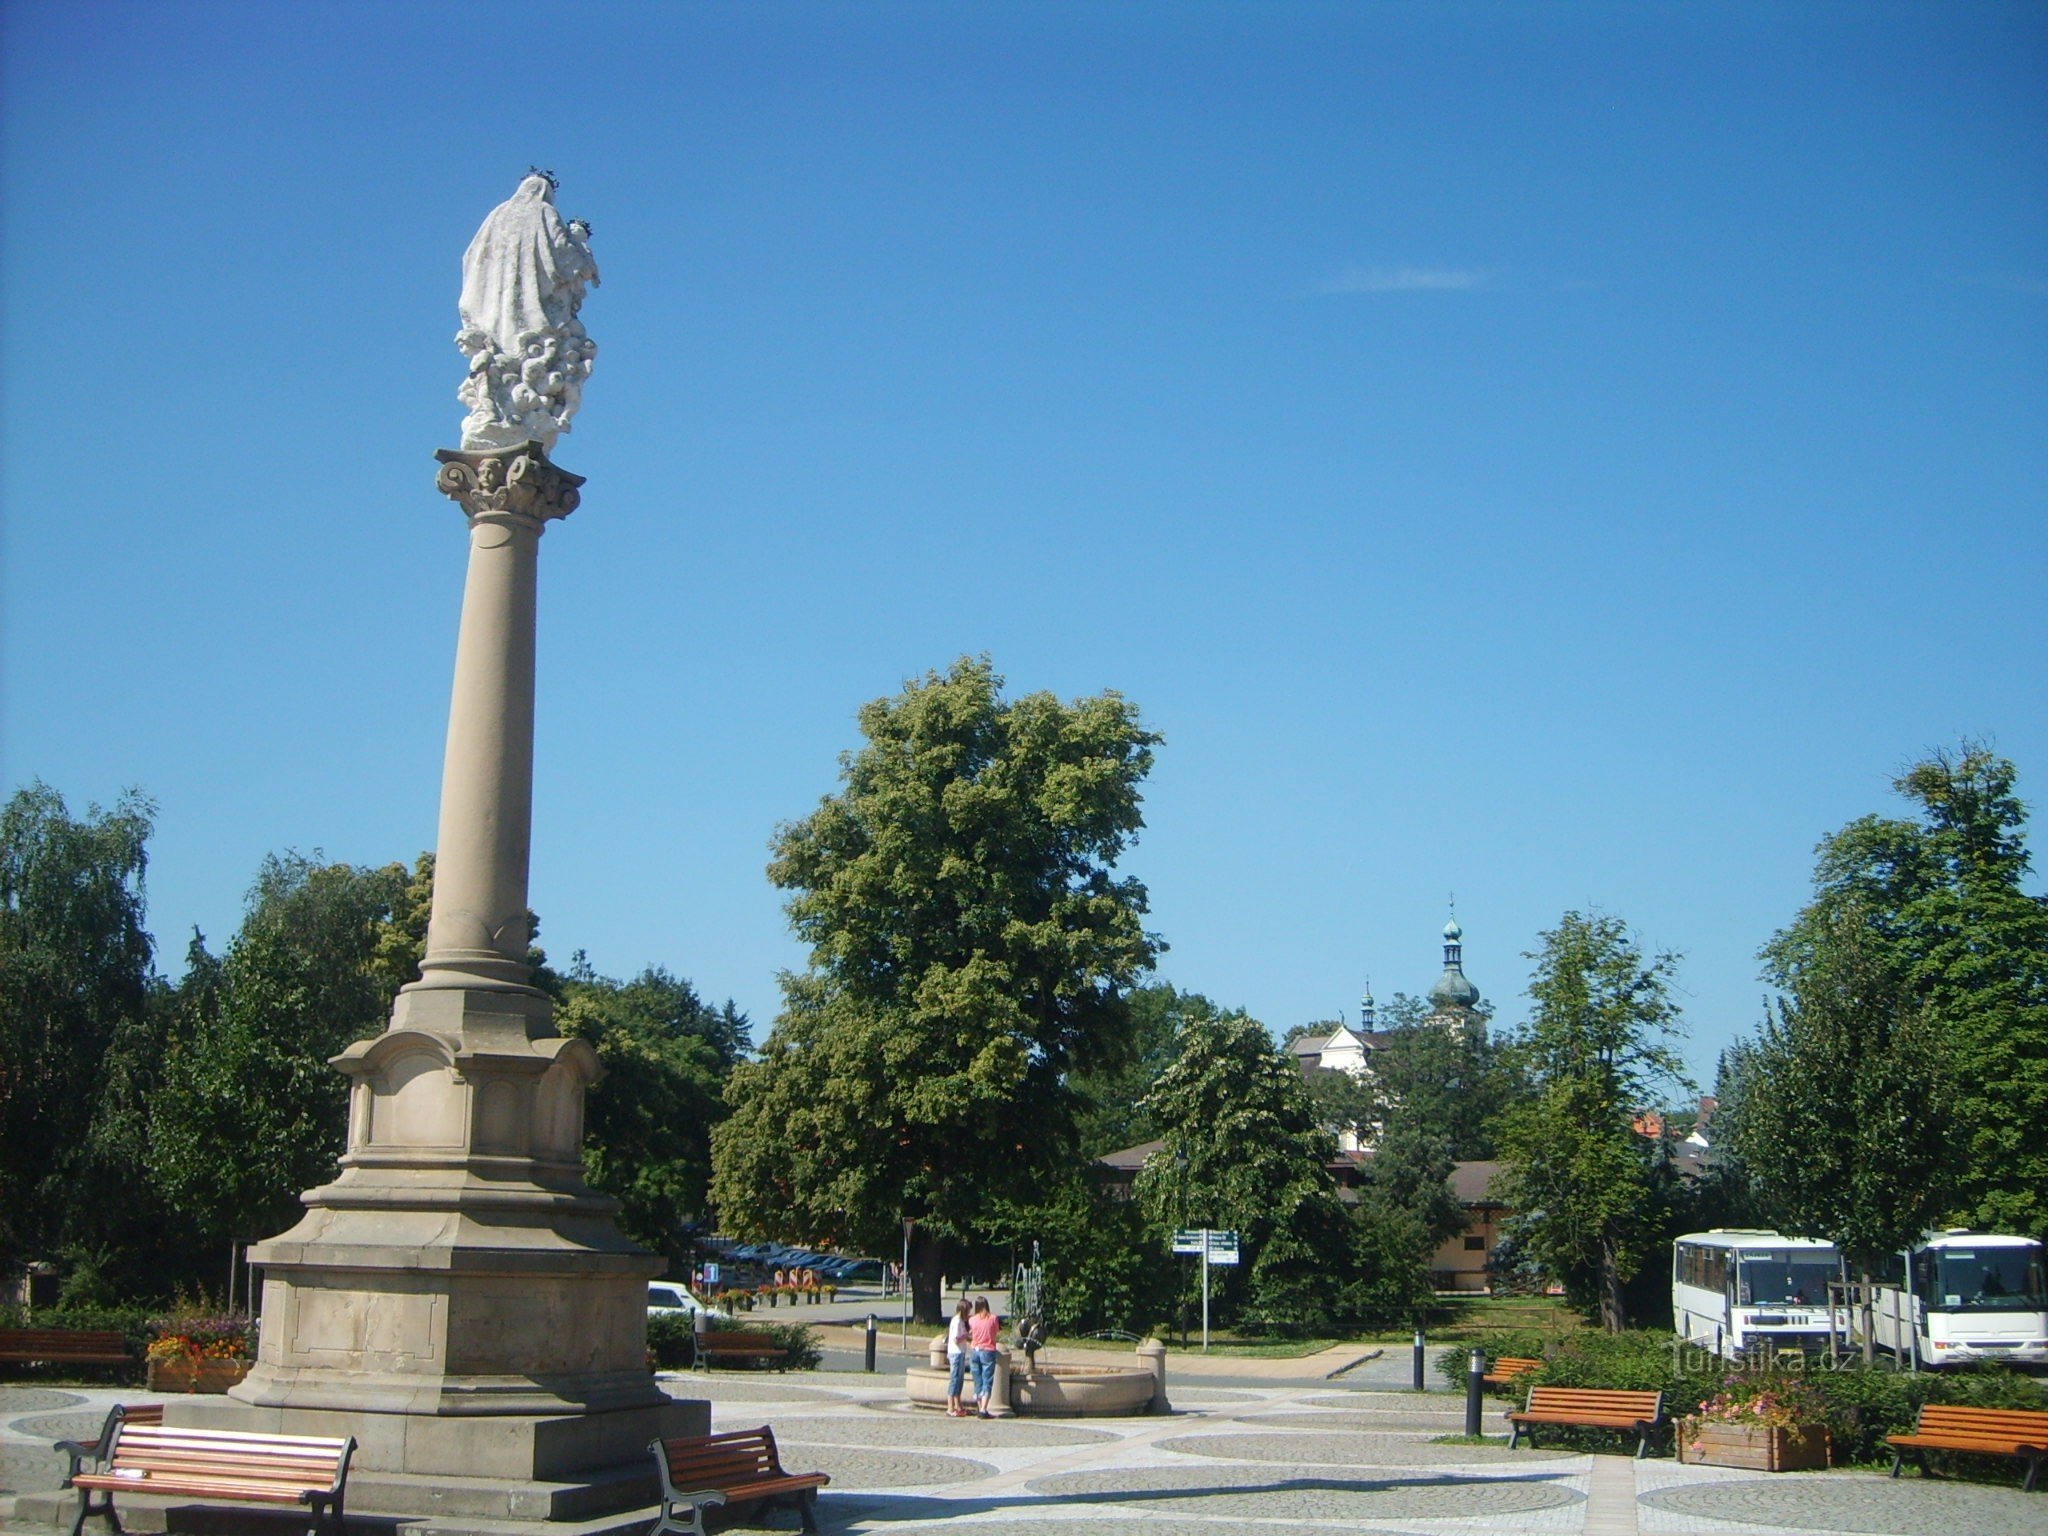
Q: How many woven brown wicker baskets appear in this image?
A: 0